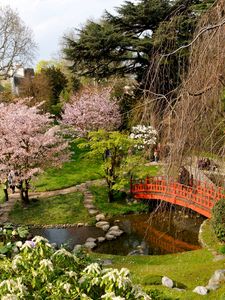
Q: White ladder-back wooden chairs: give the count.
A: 0